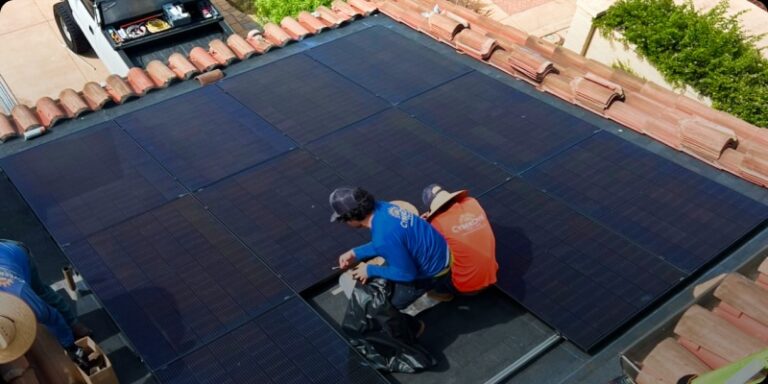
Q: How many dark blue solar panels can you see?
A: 11